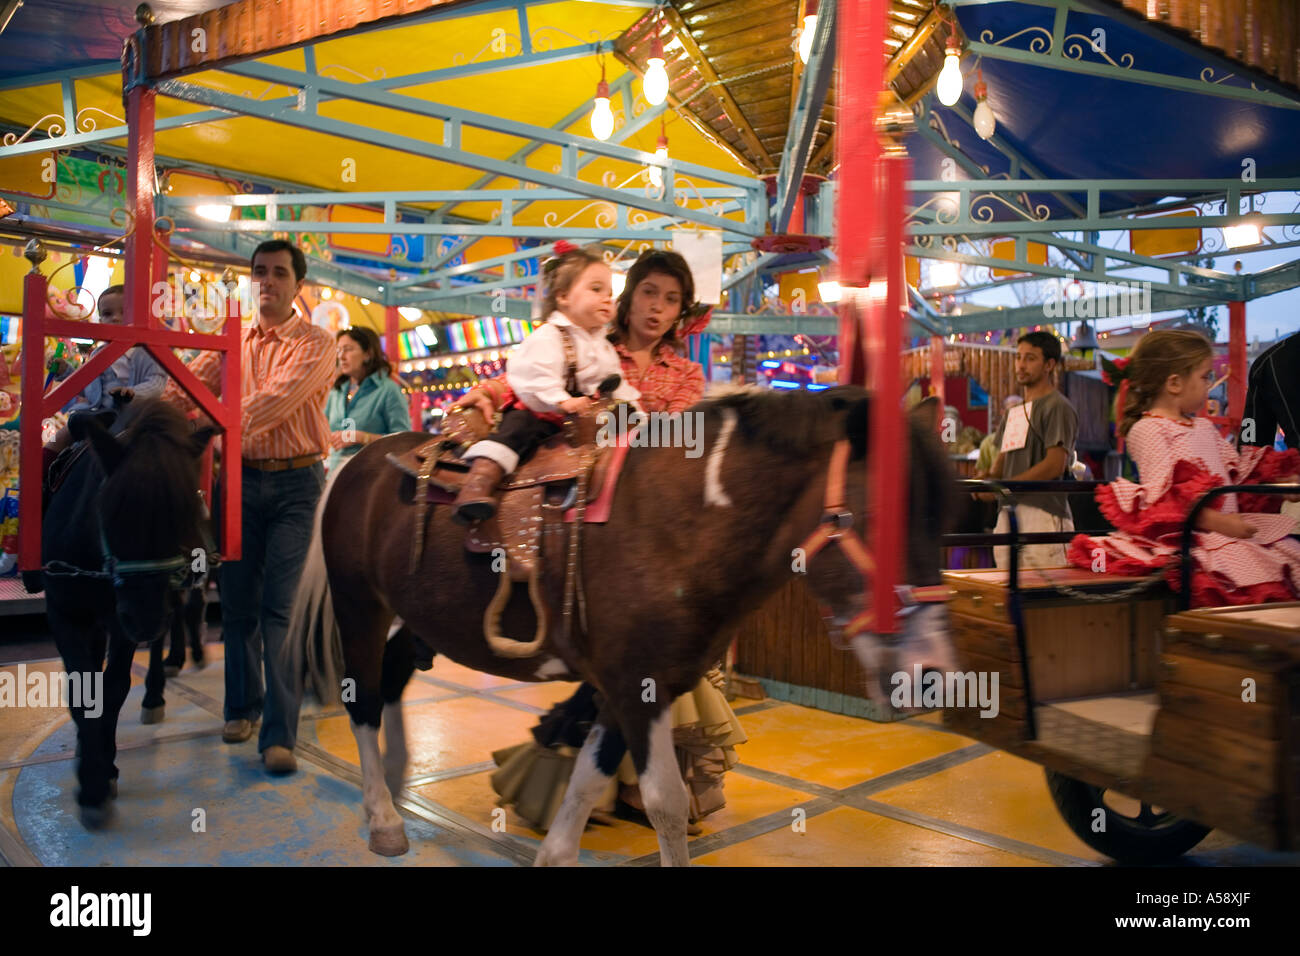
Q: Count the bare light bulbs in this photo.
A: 6